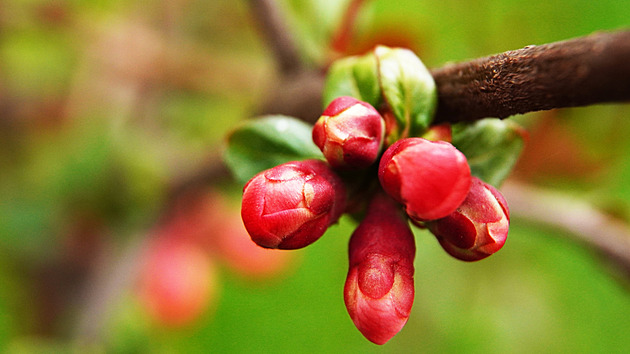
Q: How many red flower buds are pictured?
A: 5